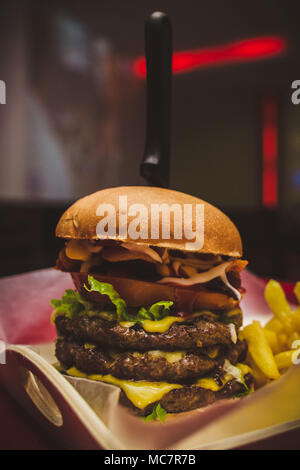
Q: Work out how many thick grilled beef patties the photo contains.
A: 3